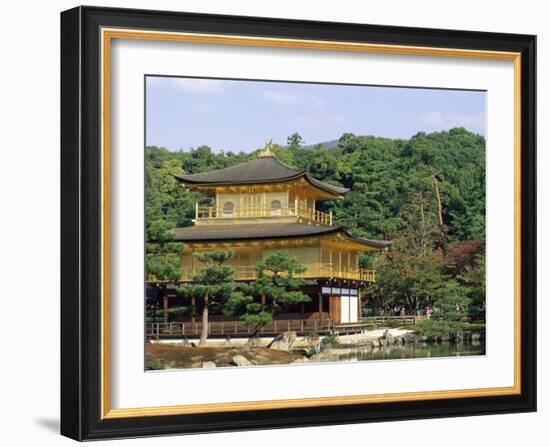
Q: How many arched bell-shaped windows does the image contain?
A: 2